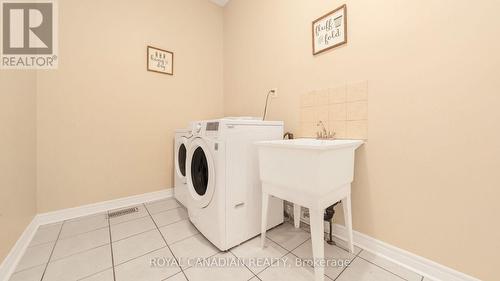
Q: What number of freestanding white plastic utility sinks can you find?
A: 1